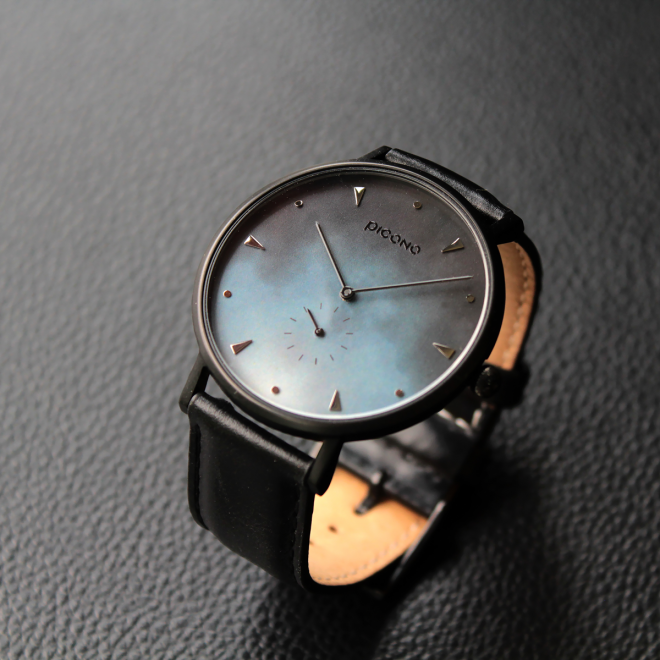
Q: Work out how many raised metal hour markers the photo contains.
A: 12